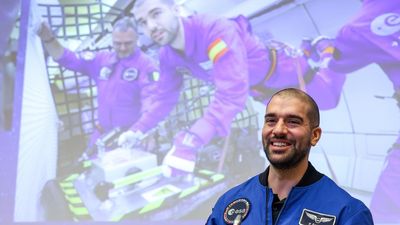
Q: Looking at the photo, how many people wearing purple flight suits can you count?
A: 3